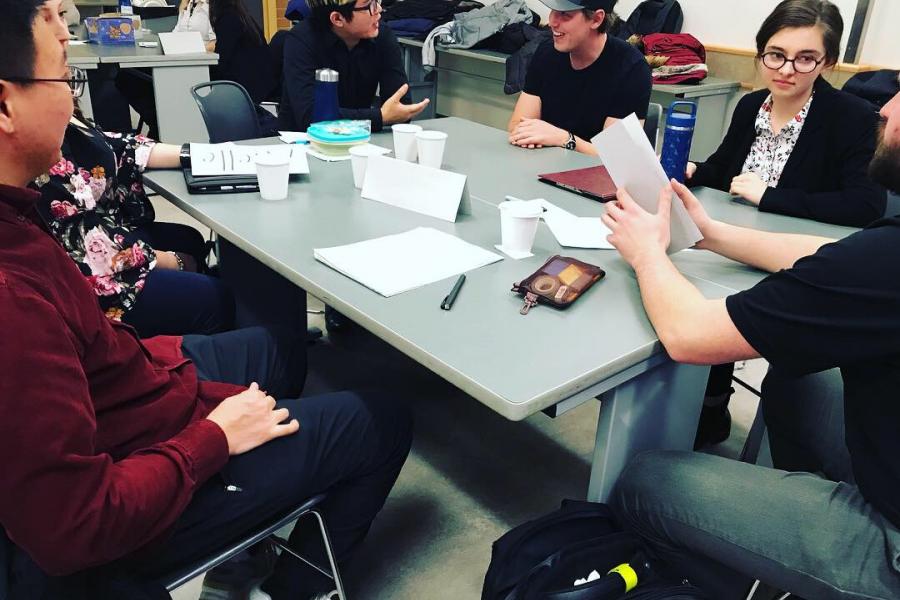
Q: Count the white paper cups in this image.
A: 5